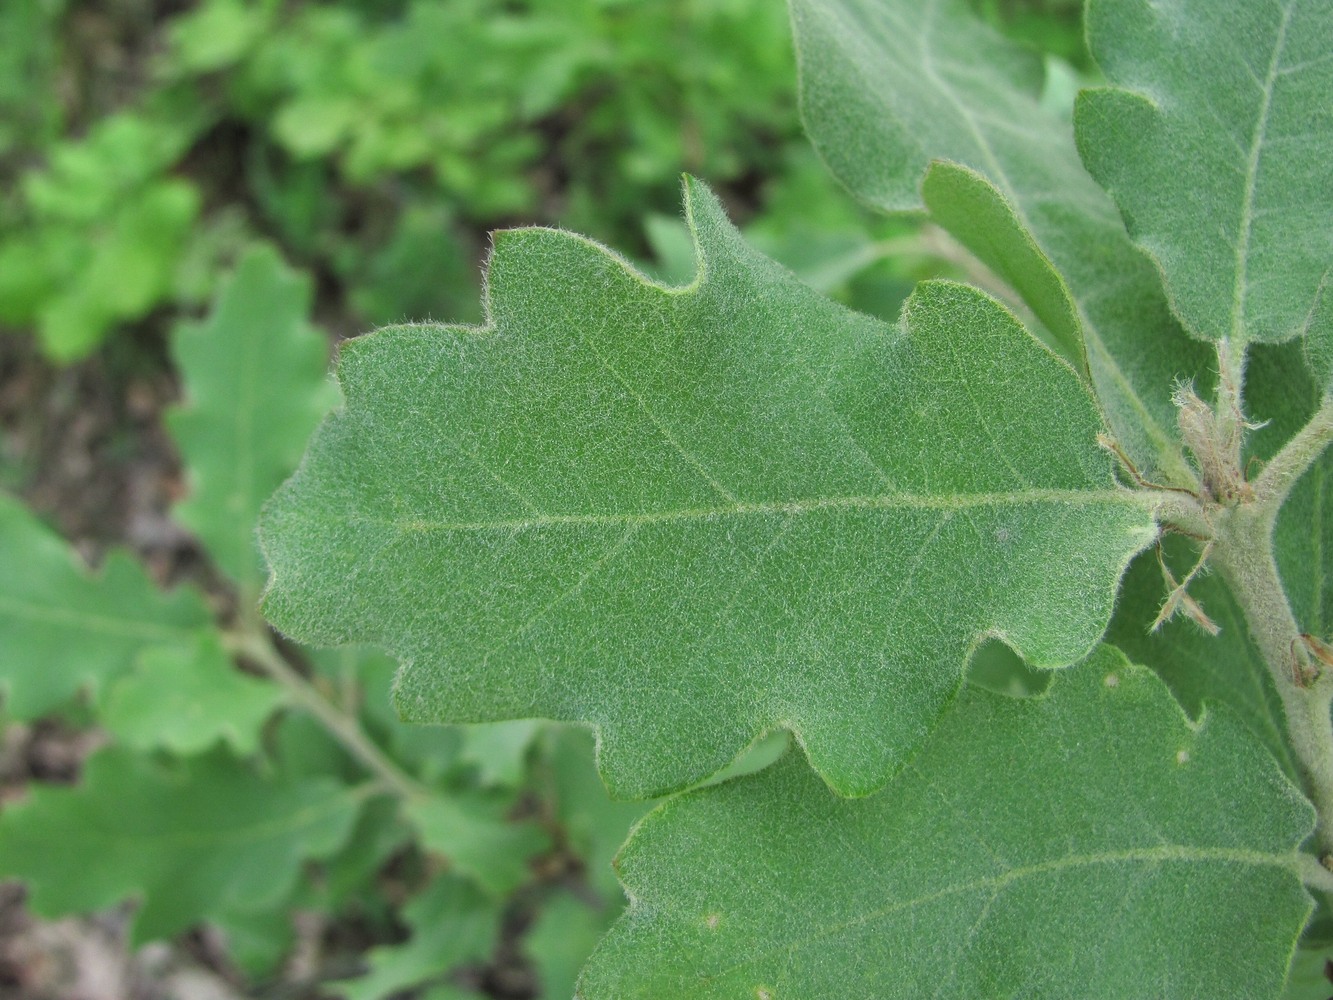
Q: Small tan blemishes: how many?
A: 4